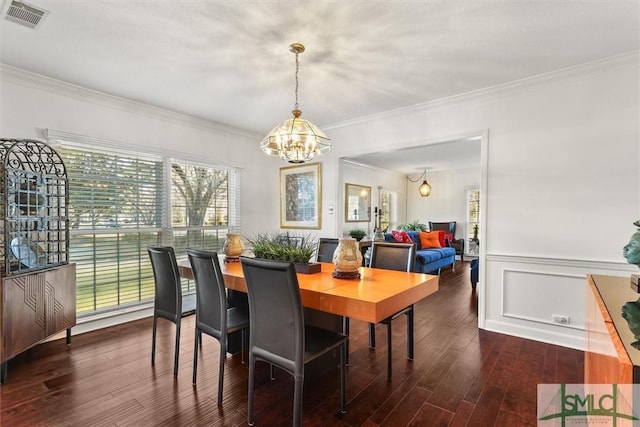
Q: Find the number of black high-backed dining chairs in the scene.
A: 5